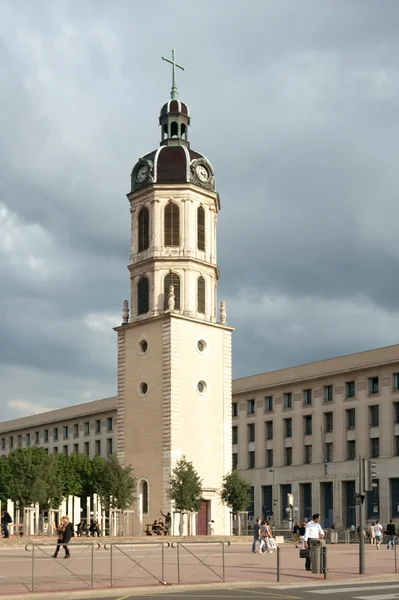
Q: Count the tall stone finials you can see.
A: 3